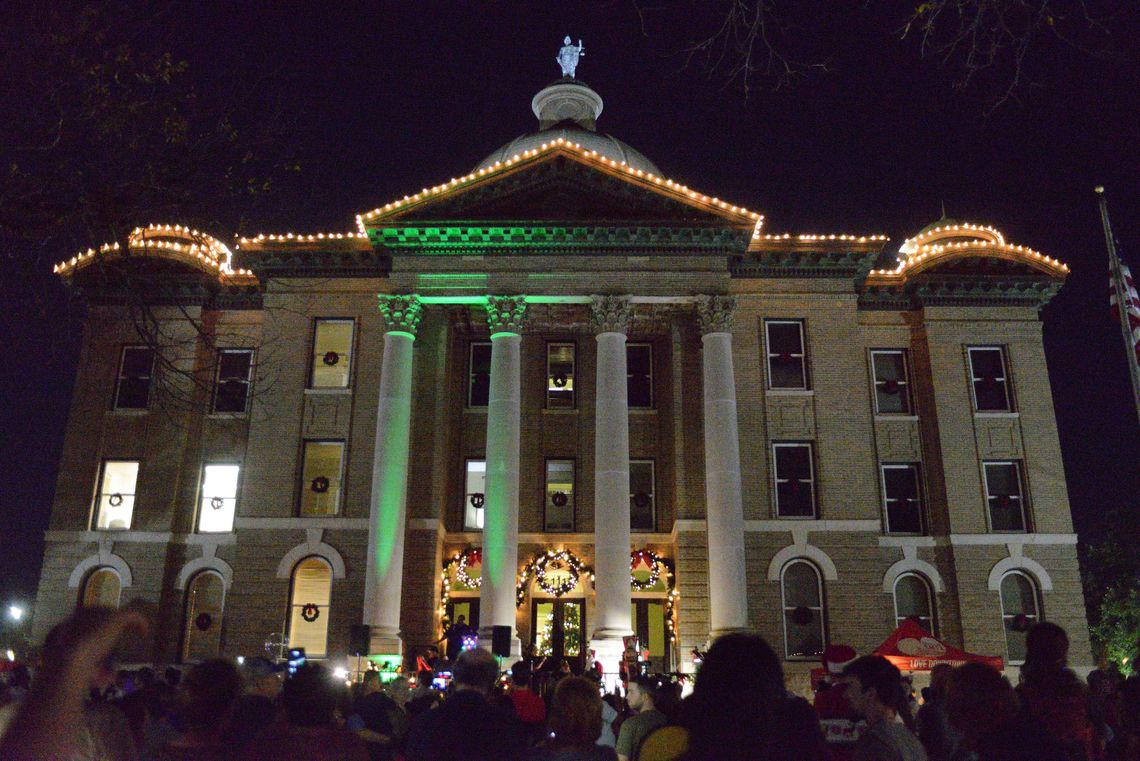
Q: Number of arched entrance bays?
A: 3